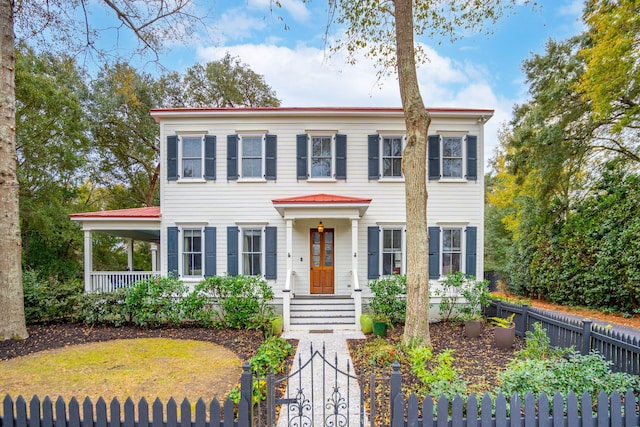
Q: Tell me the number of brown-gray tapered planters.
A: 2